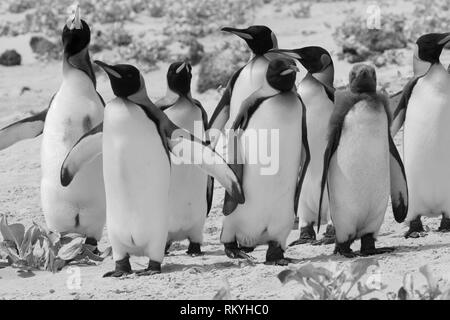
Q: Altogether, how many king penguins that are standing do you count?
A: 8